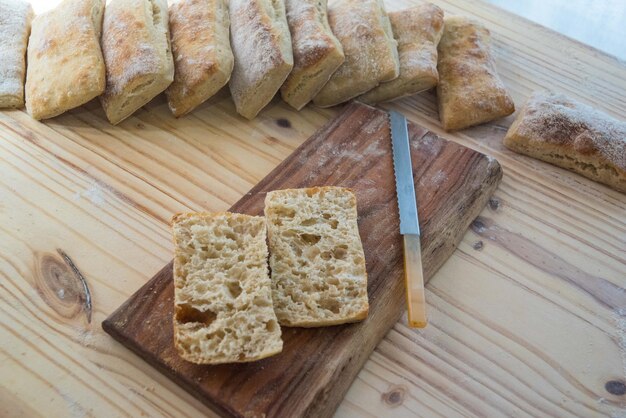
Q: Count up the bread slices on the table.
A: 2